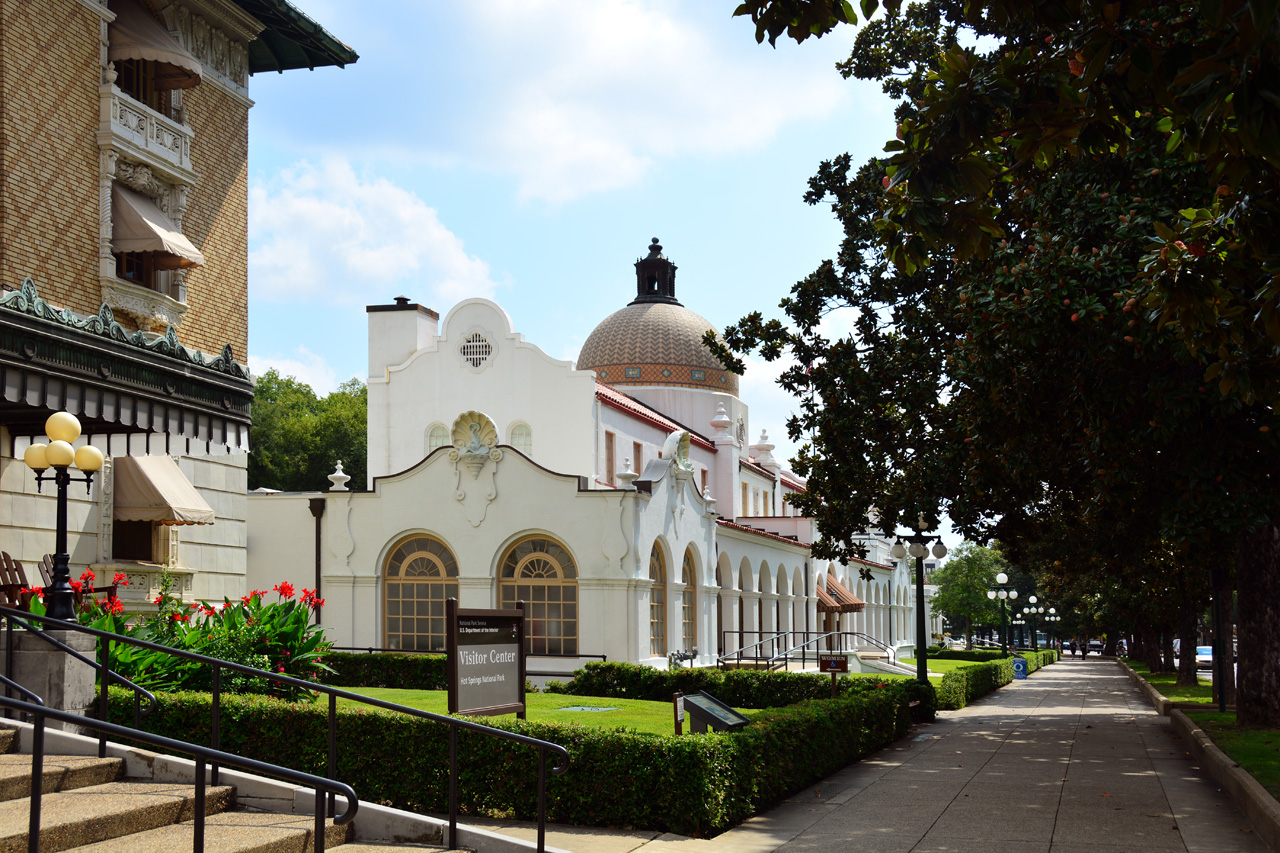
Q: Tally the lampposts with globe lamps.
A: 6